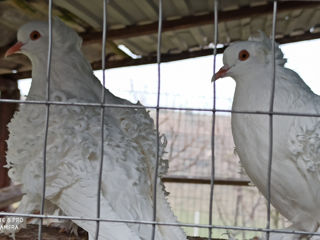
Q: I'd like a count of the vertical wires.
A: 5